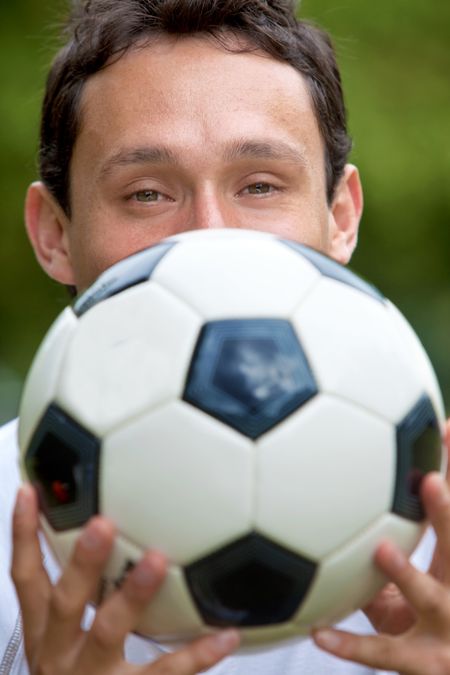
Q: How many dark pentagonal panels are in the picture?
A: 6